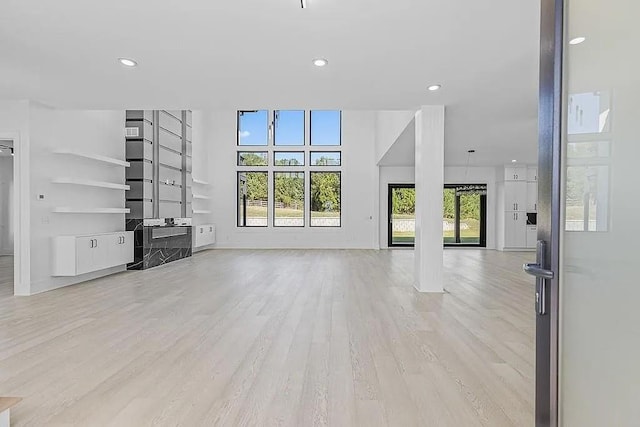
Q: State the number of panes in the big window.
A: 9